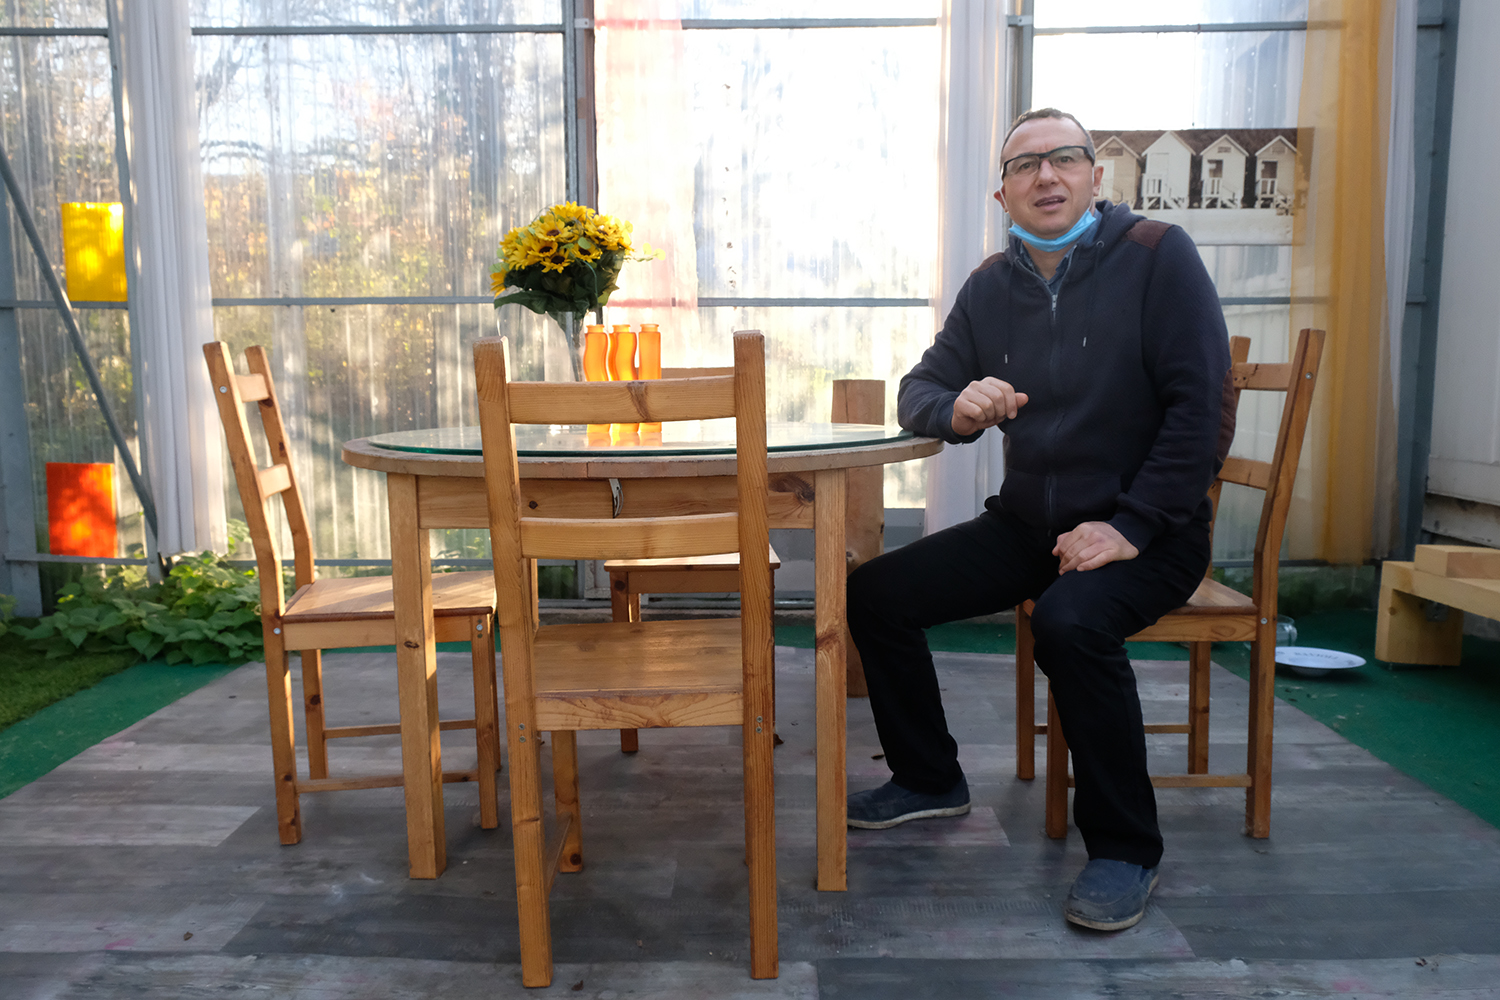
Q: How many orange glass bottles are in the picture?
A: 3